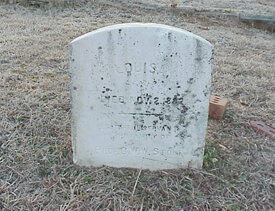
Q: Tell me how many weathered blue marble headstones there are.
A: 1